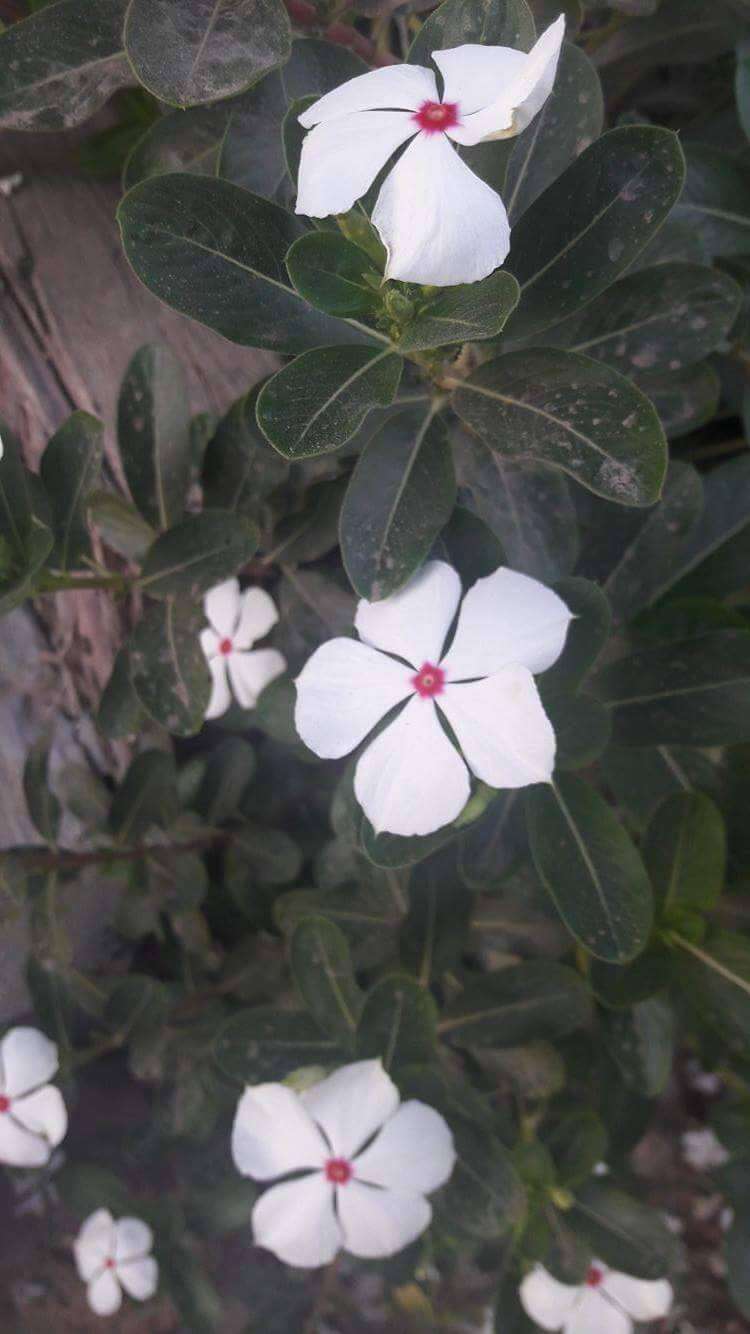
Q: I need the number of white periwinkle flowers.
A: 7